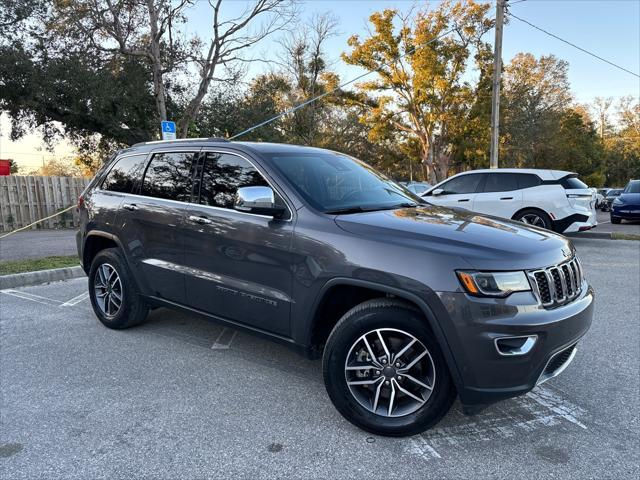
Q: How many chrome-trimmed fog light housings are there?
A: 1